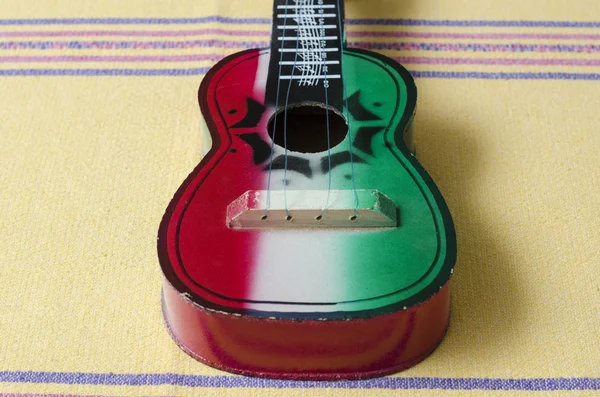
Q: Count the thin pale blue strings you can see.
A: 4